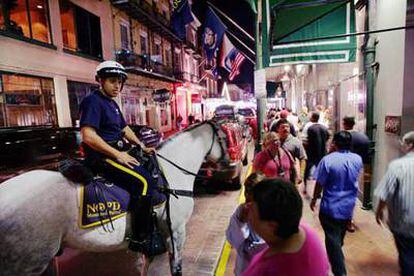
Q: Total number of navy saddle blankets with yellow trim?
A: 1